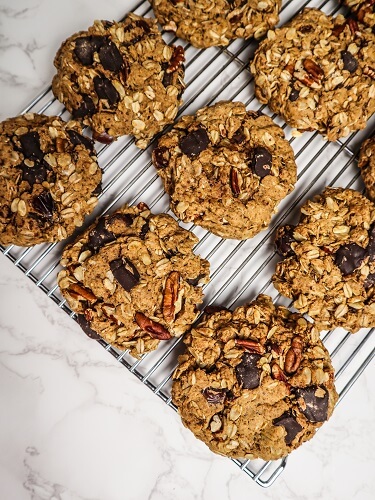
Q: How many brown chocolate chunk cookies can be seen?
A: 10